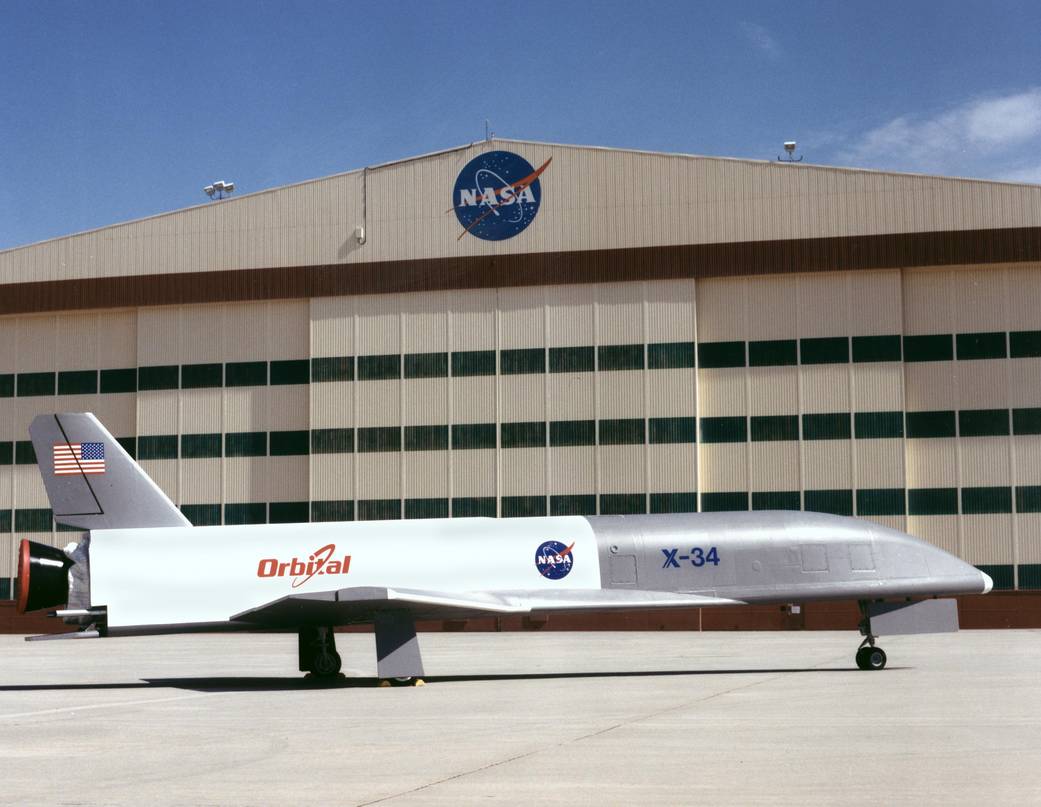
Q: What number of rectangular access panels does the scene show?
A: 3